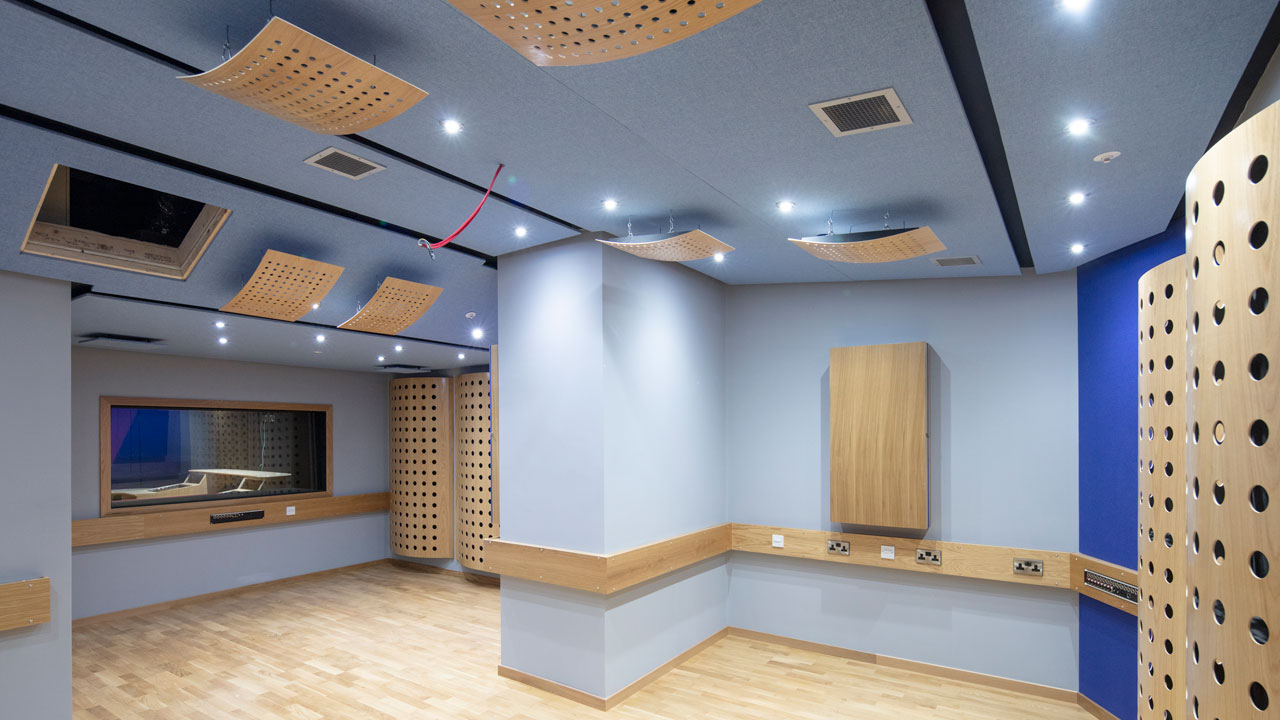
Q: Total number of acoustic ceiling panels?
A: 6